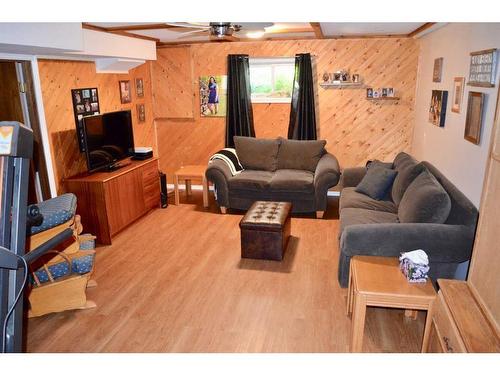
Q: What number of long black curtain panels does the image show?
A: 2